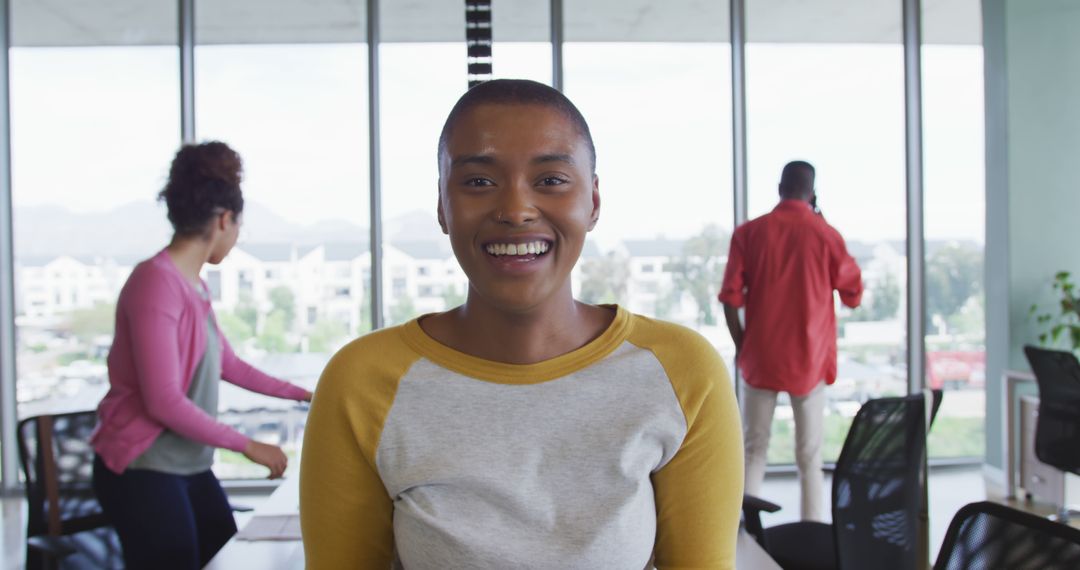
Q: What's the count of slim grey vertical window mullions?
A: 6